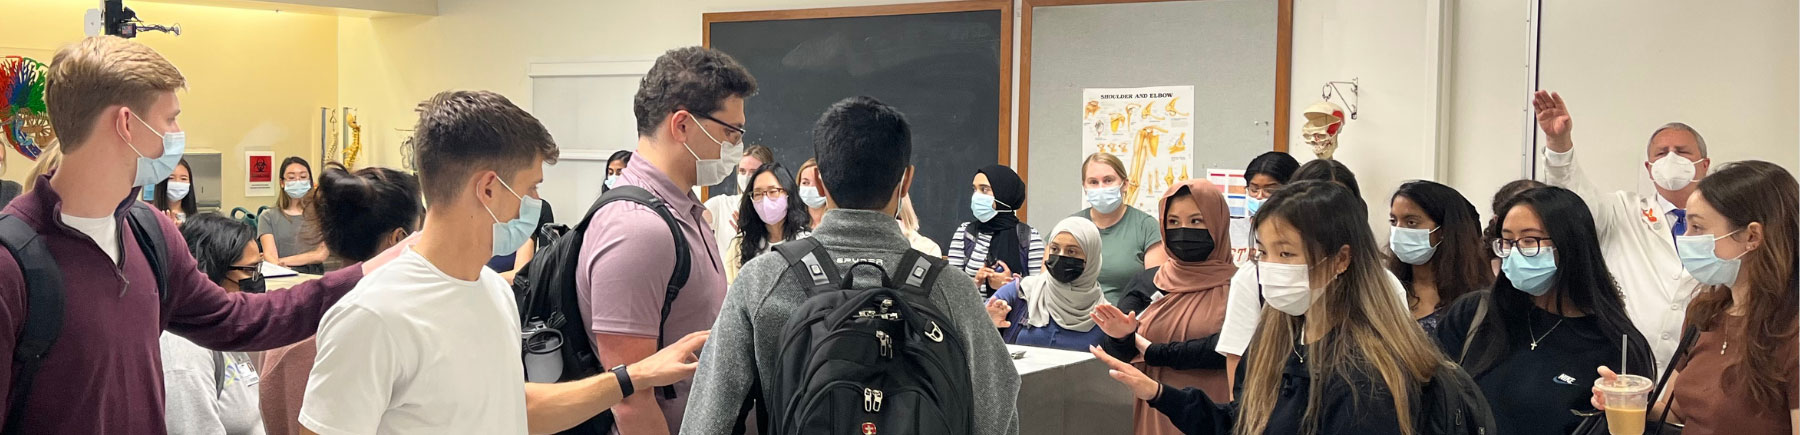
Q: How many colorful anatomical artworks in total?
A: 1